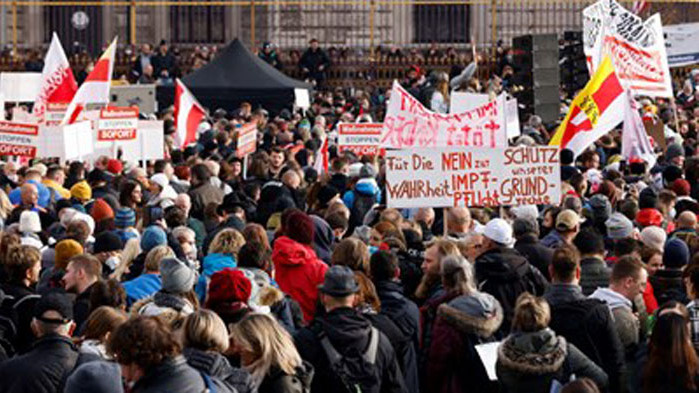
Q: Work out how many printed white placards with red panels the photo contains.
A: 5